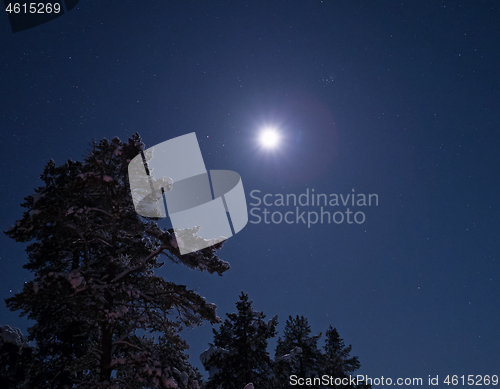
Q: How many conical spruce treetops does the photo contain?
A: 3